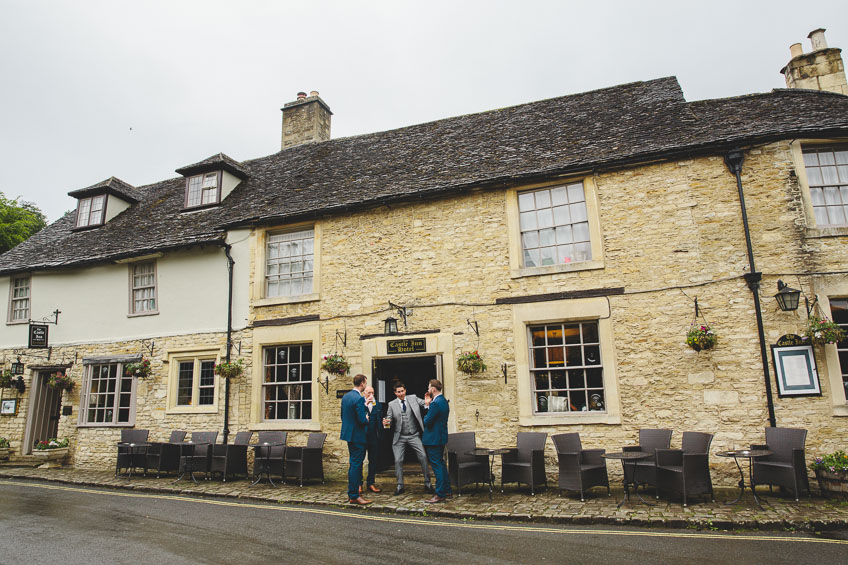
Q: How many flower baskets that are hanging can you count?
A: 8